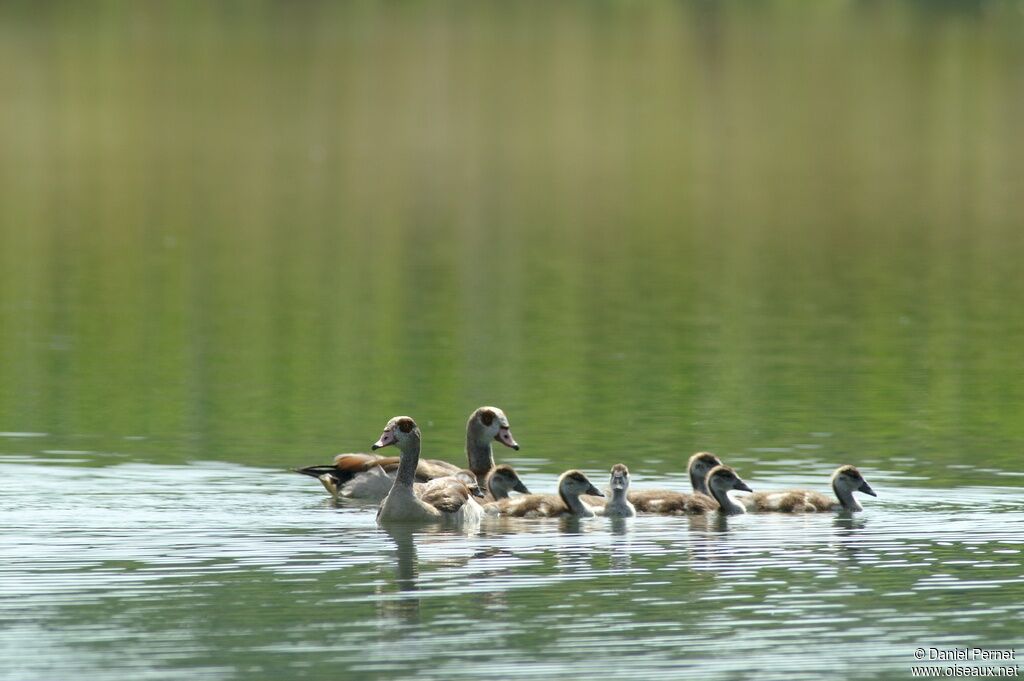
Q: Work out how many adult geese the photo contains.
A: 2